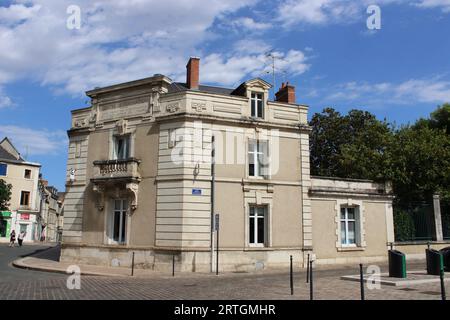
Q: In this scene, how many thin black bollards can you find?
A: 7